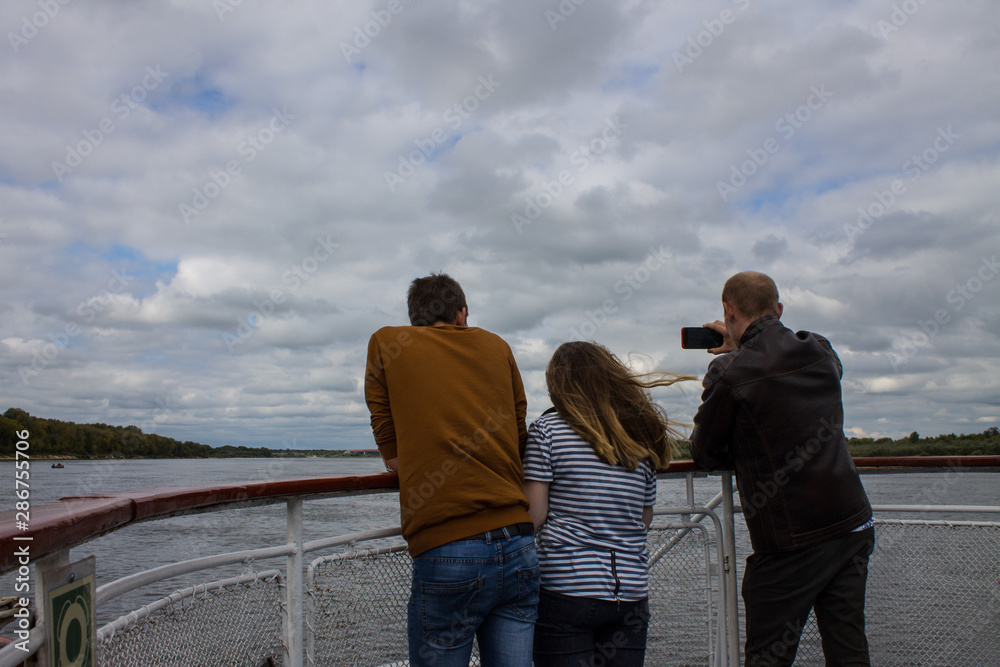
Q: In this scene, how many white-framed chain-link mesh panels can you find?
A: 4